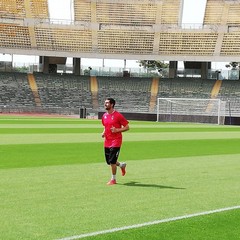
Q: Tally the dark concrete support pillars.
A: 4